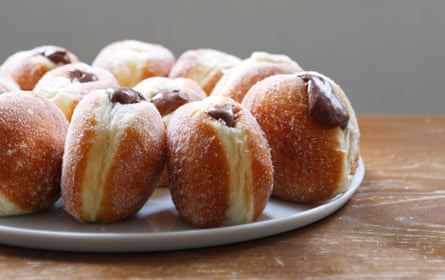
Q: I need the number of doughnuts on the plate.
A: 11